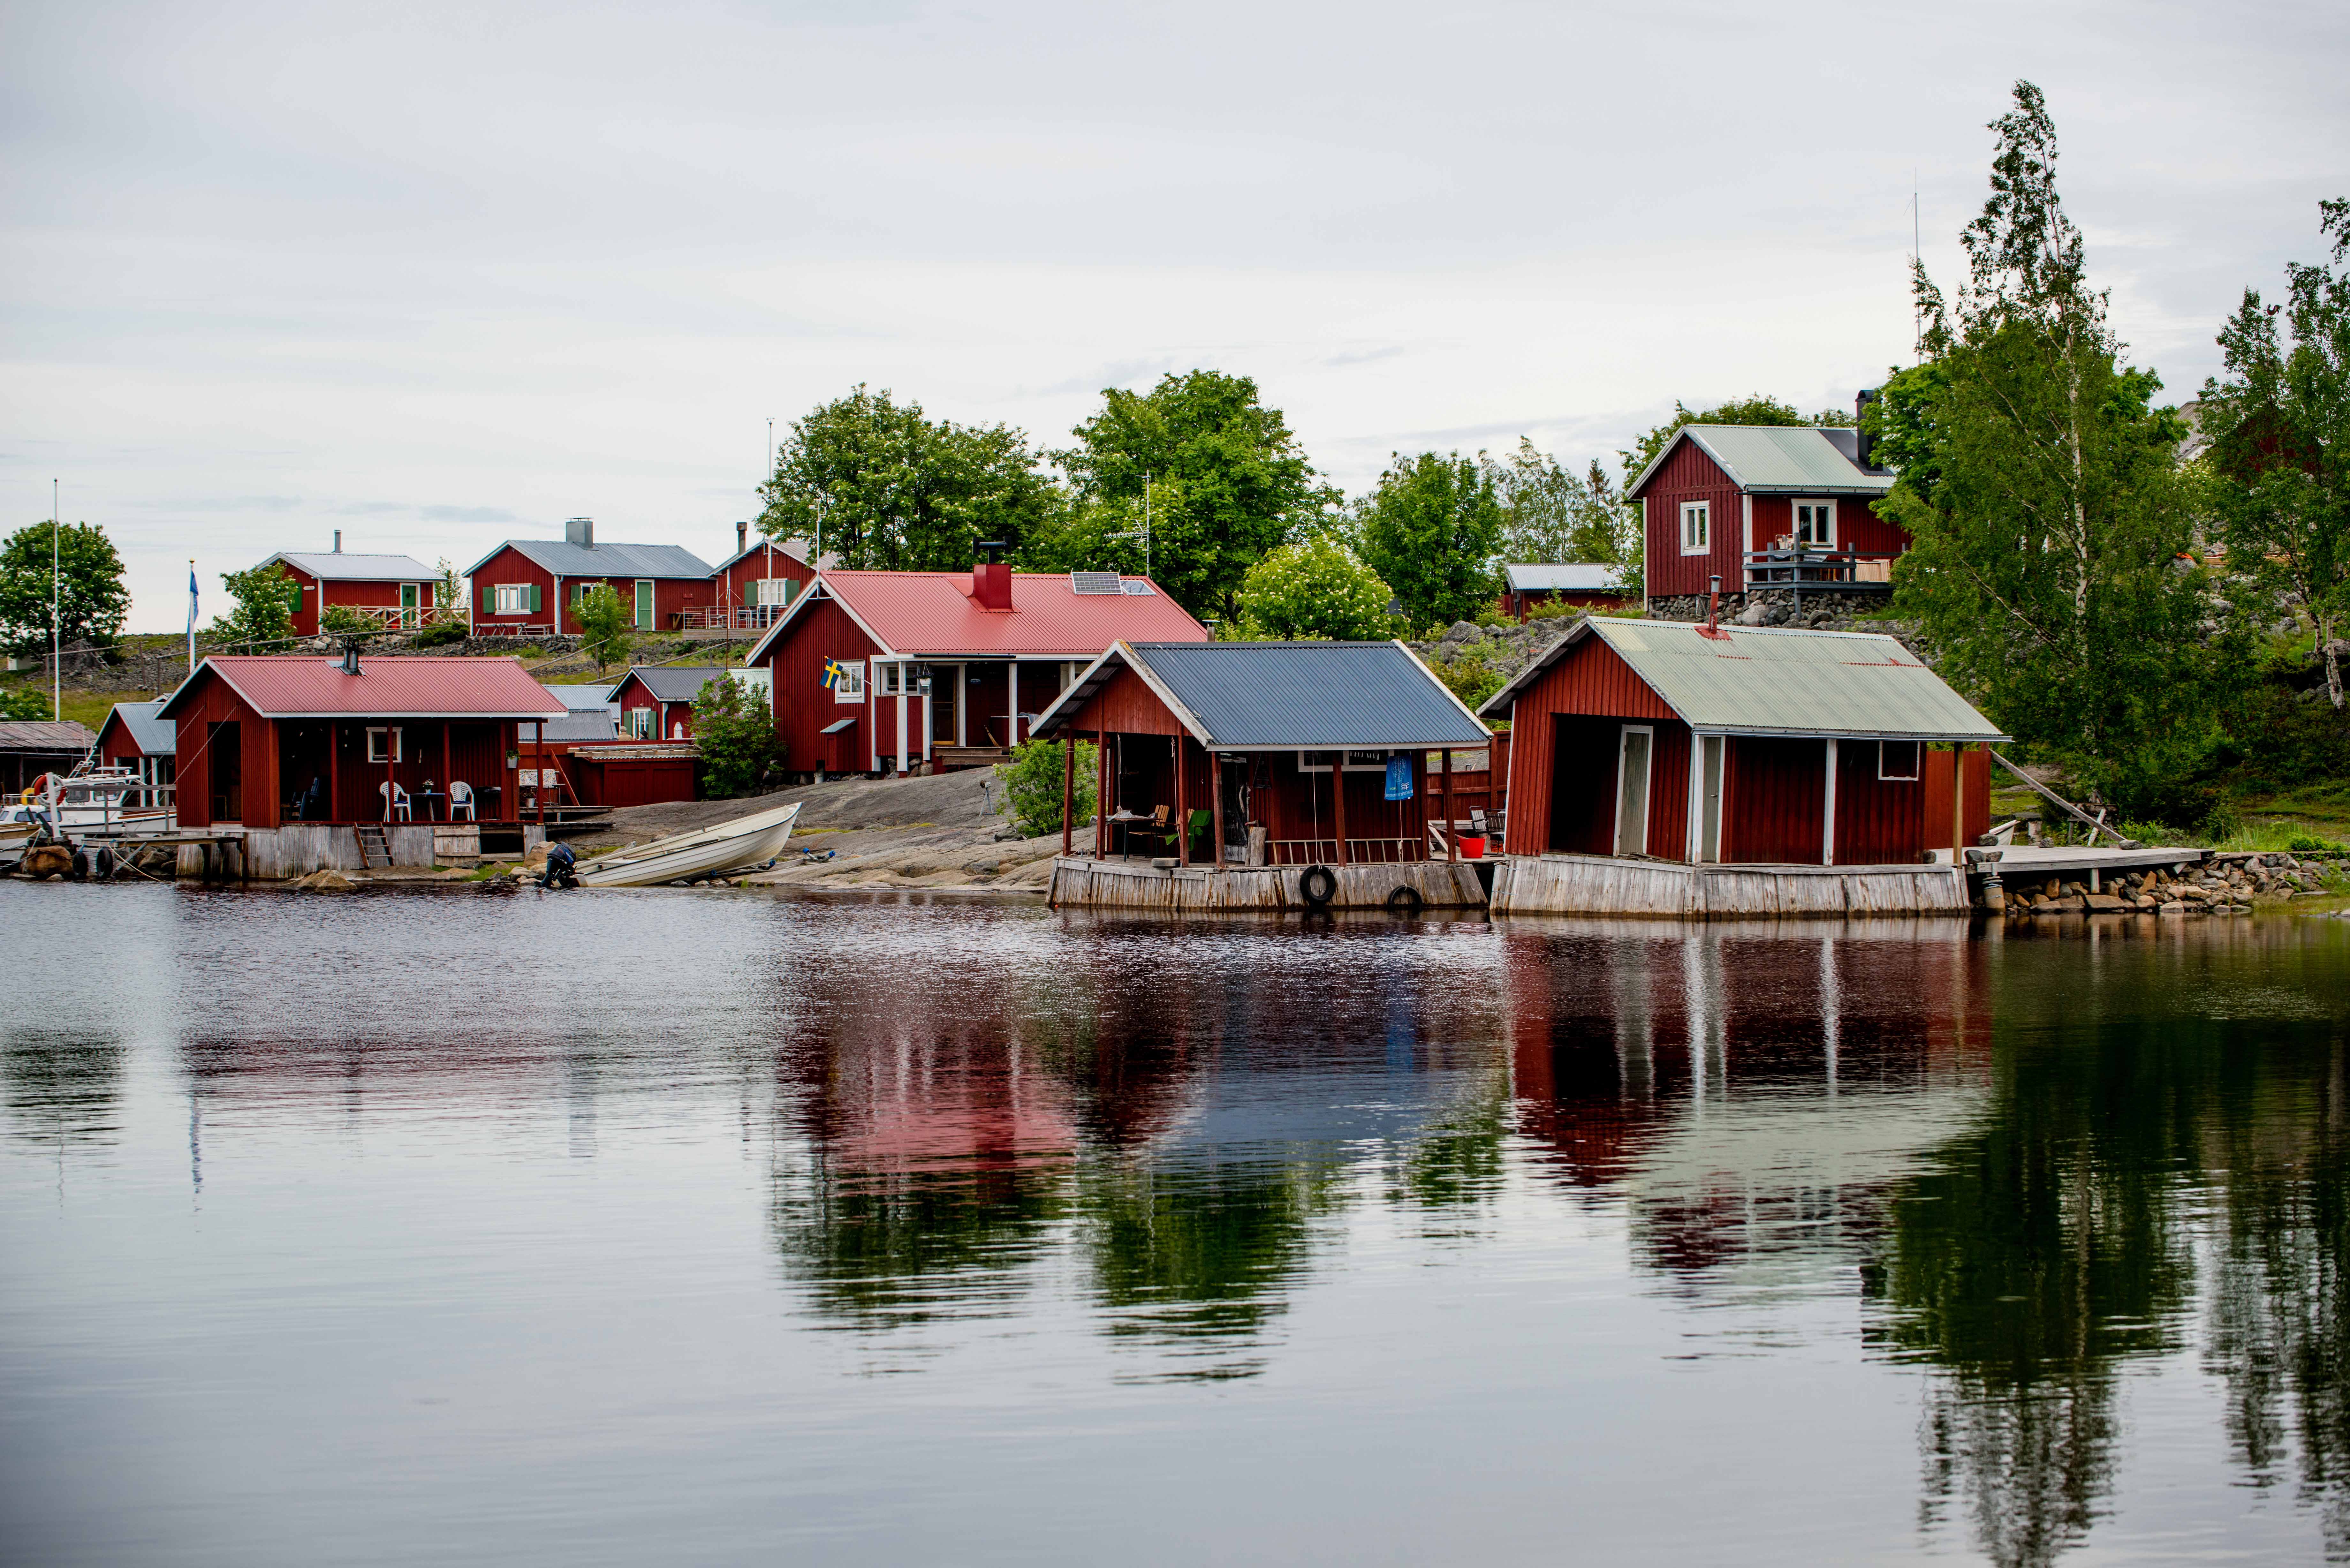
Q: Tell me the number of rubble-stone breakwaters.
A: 1